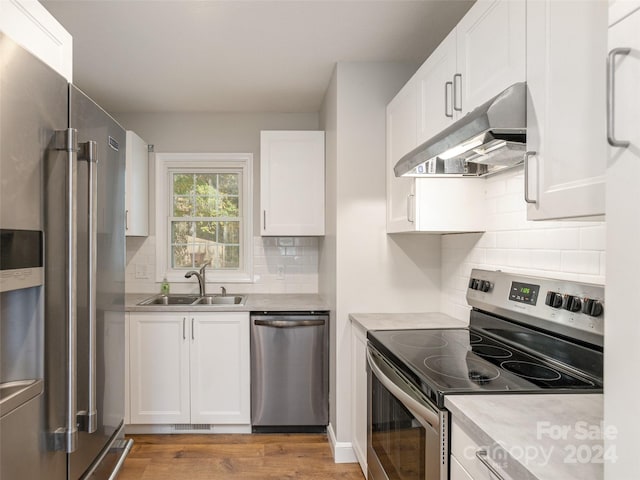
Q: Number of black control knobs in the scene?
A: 5